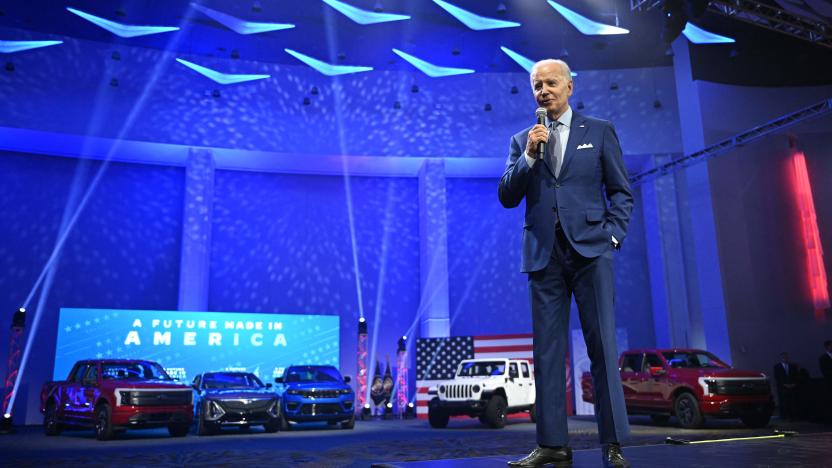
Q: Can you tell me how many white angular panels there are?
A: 11